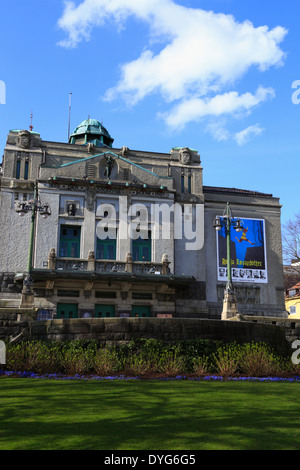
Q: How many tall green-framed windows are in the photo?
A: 3